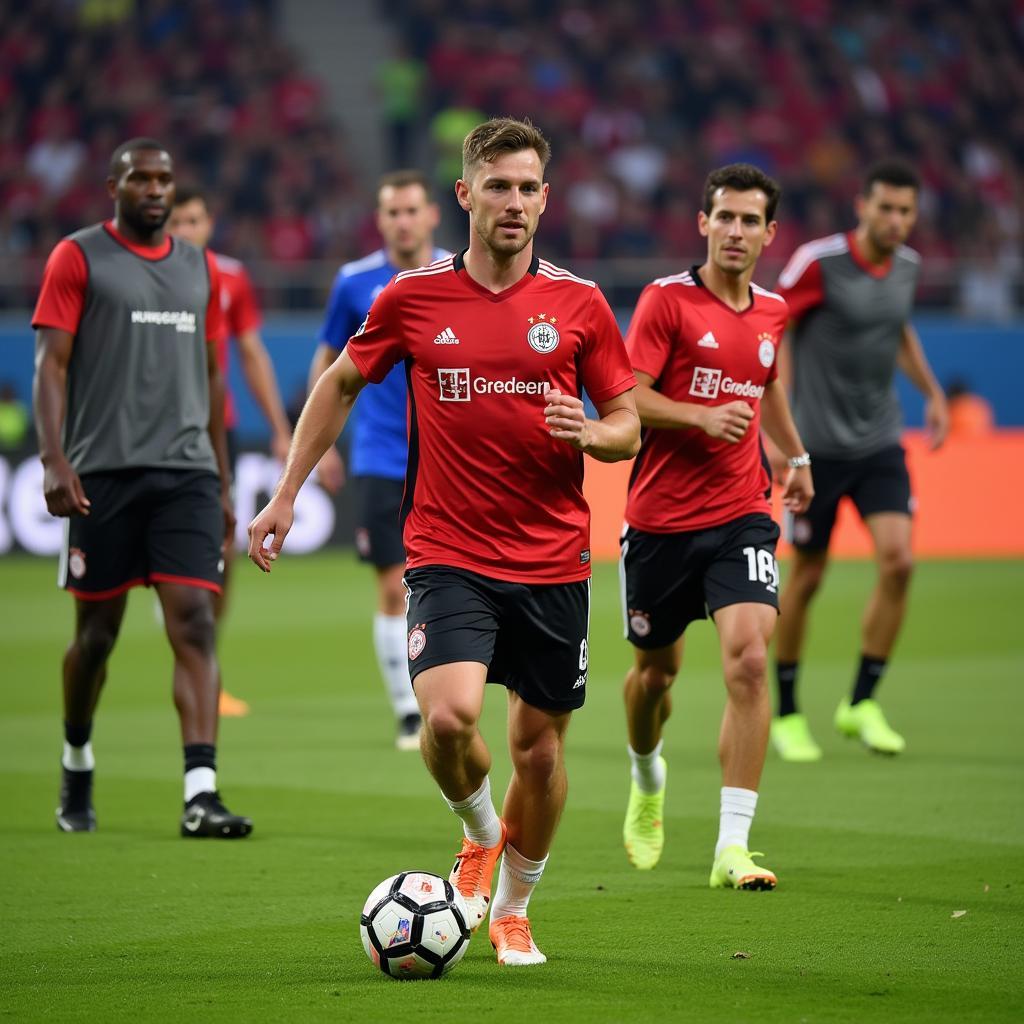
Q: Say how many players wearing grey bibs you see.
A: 2